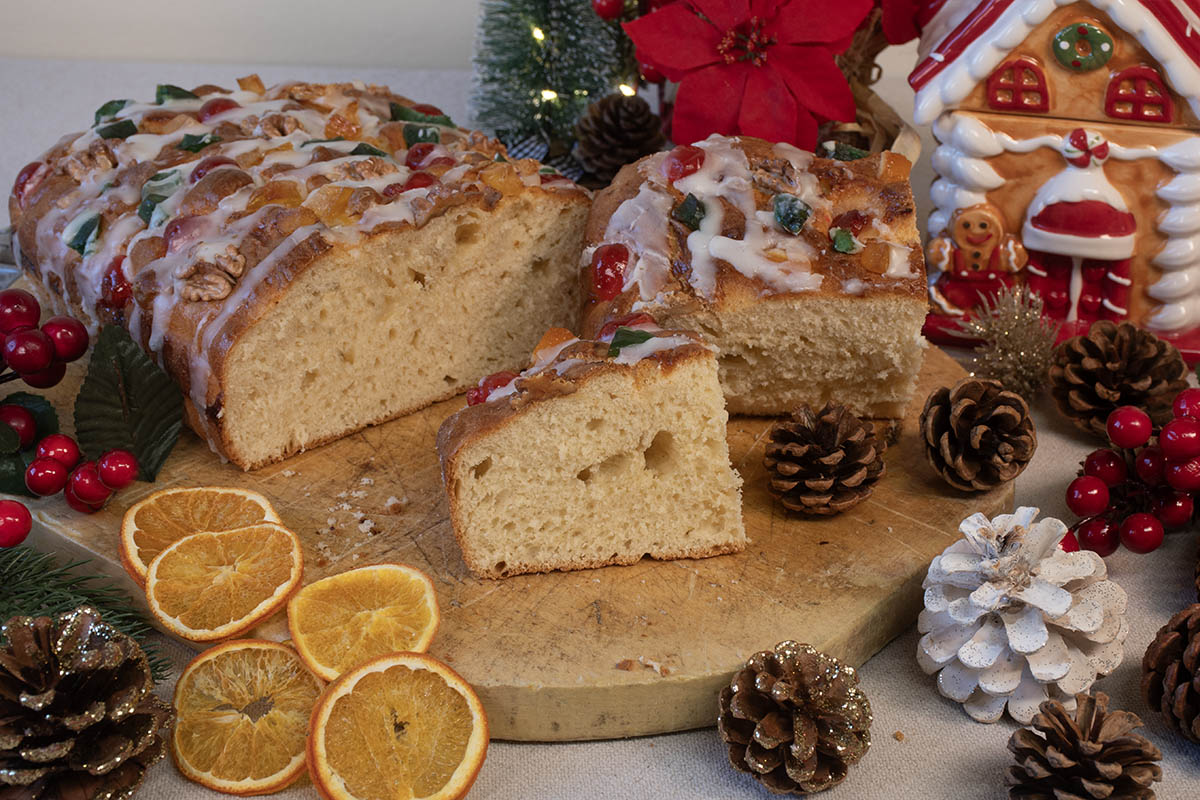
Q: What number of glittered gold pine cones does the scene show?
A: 2